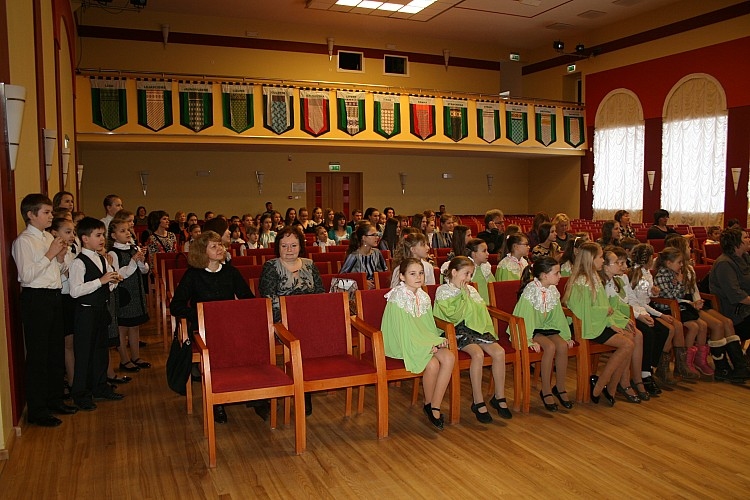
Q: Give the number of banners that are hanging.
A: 14